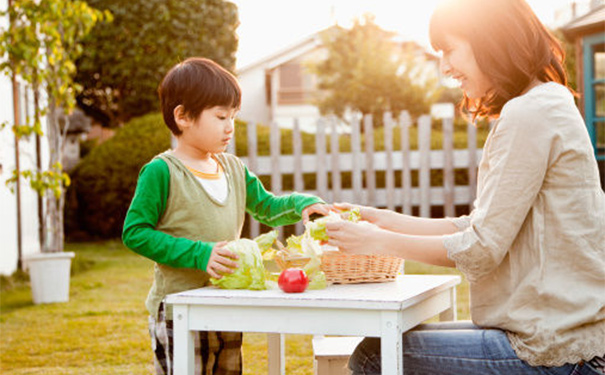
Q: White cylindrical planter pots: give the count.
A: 1